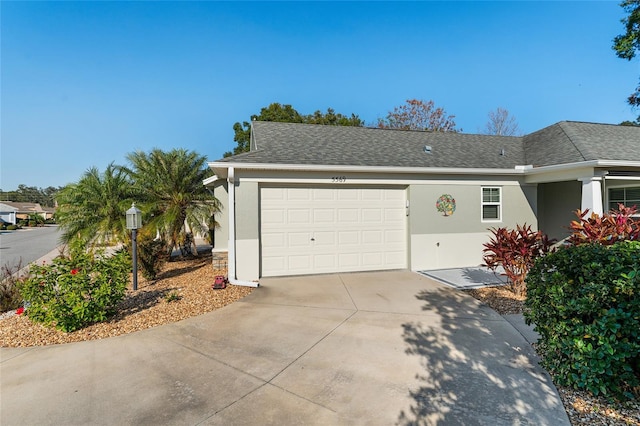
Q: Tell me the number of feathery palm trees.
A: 2